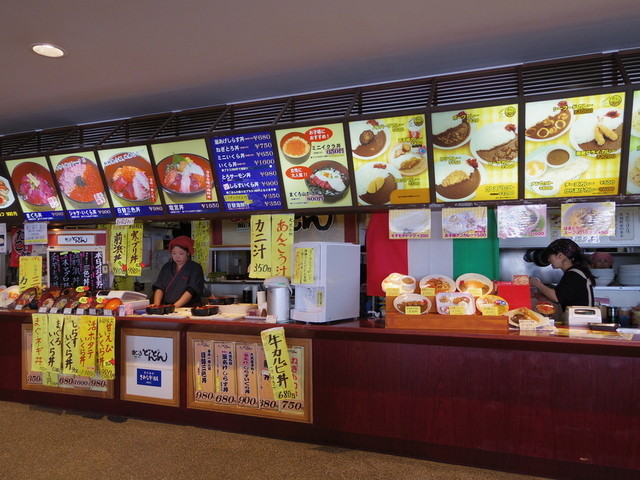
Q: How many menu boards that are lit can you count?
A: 11